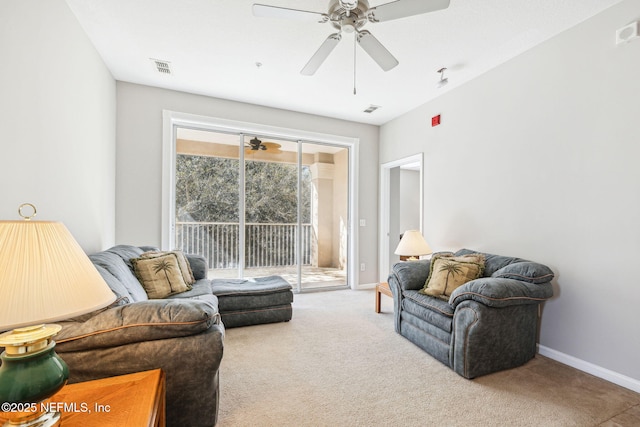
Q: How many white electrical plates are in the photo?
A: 2